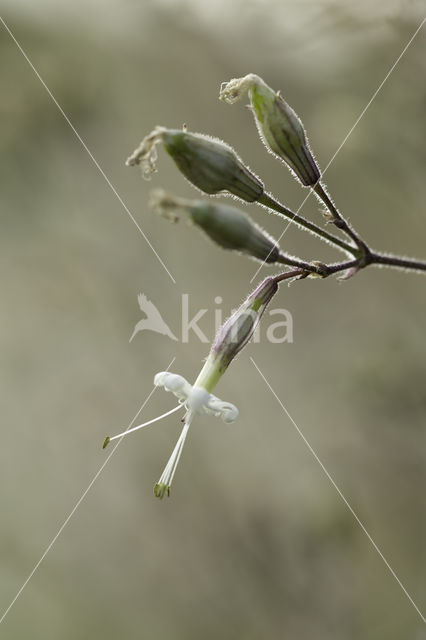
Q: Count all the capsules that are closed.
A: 3